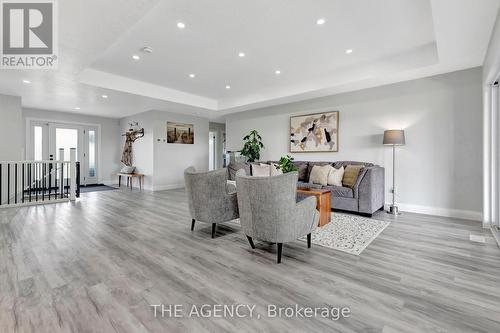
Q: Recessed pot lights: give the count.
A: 11